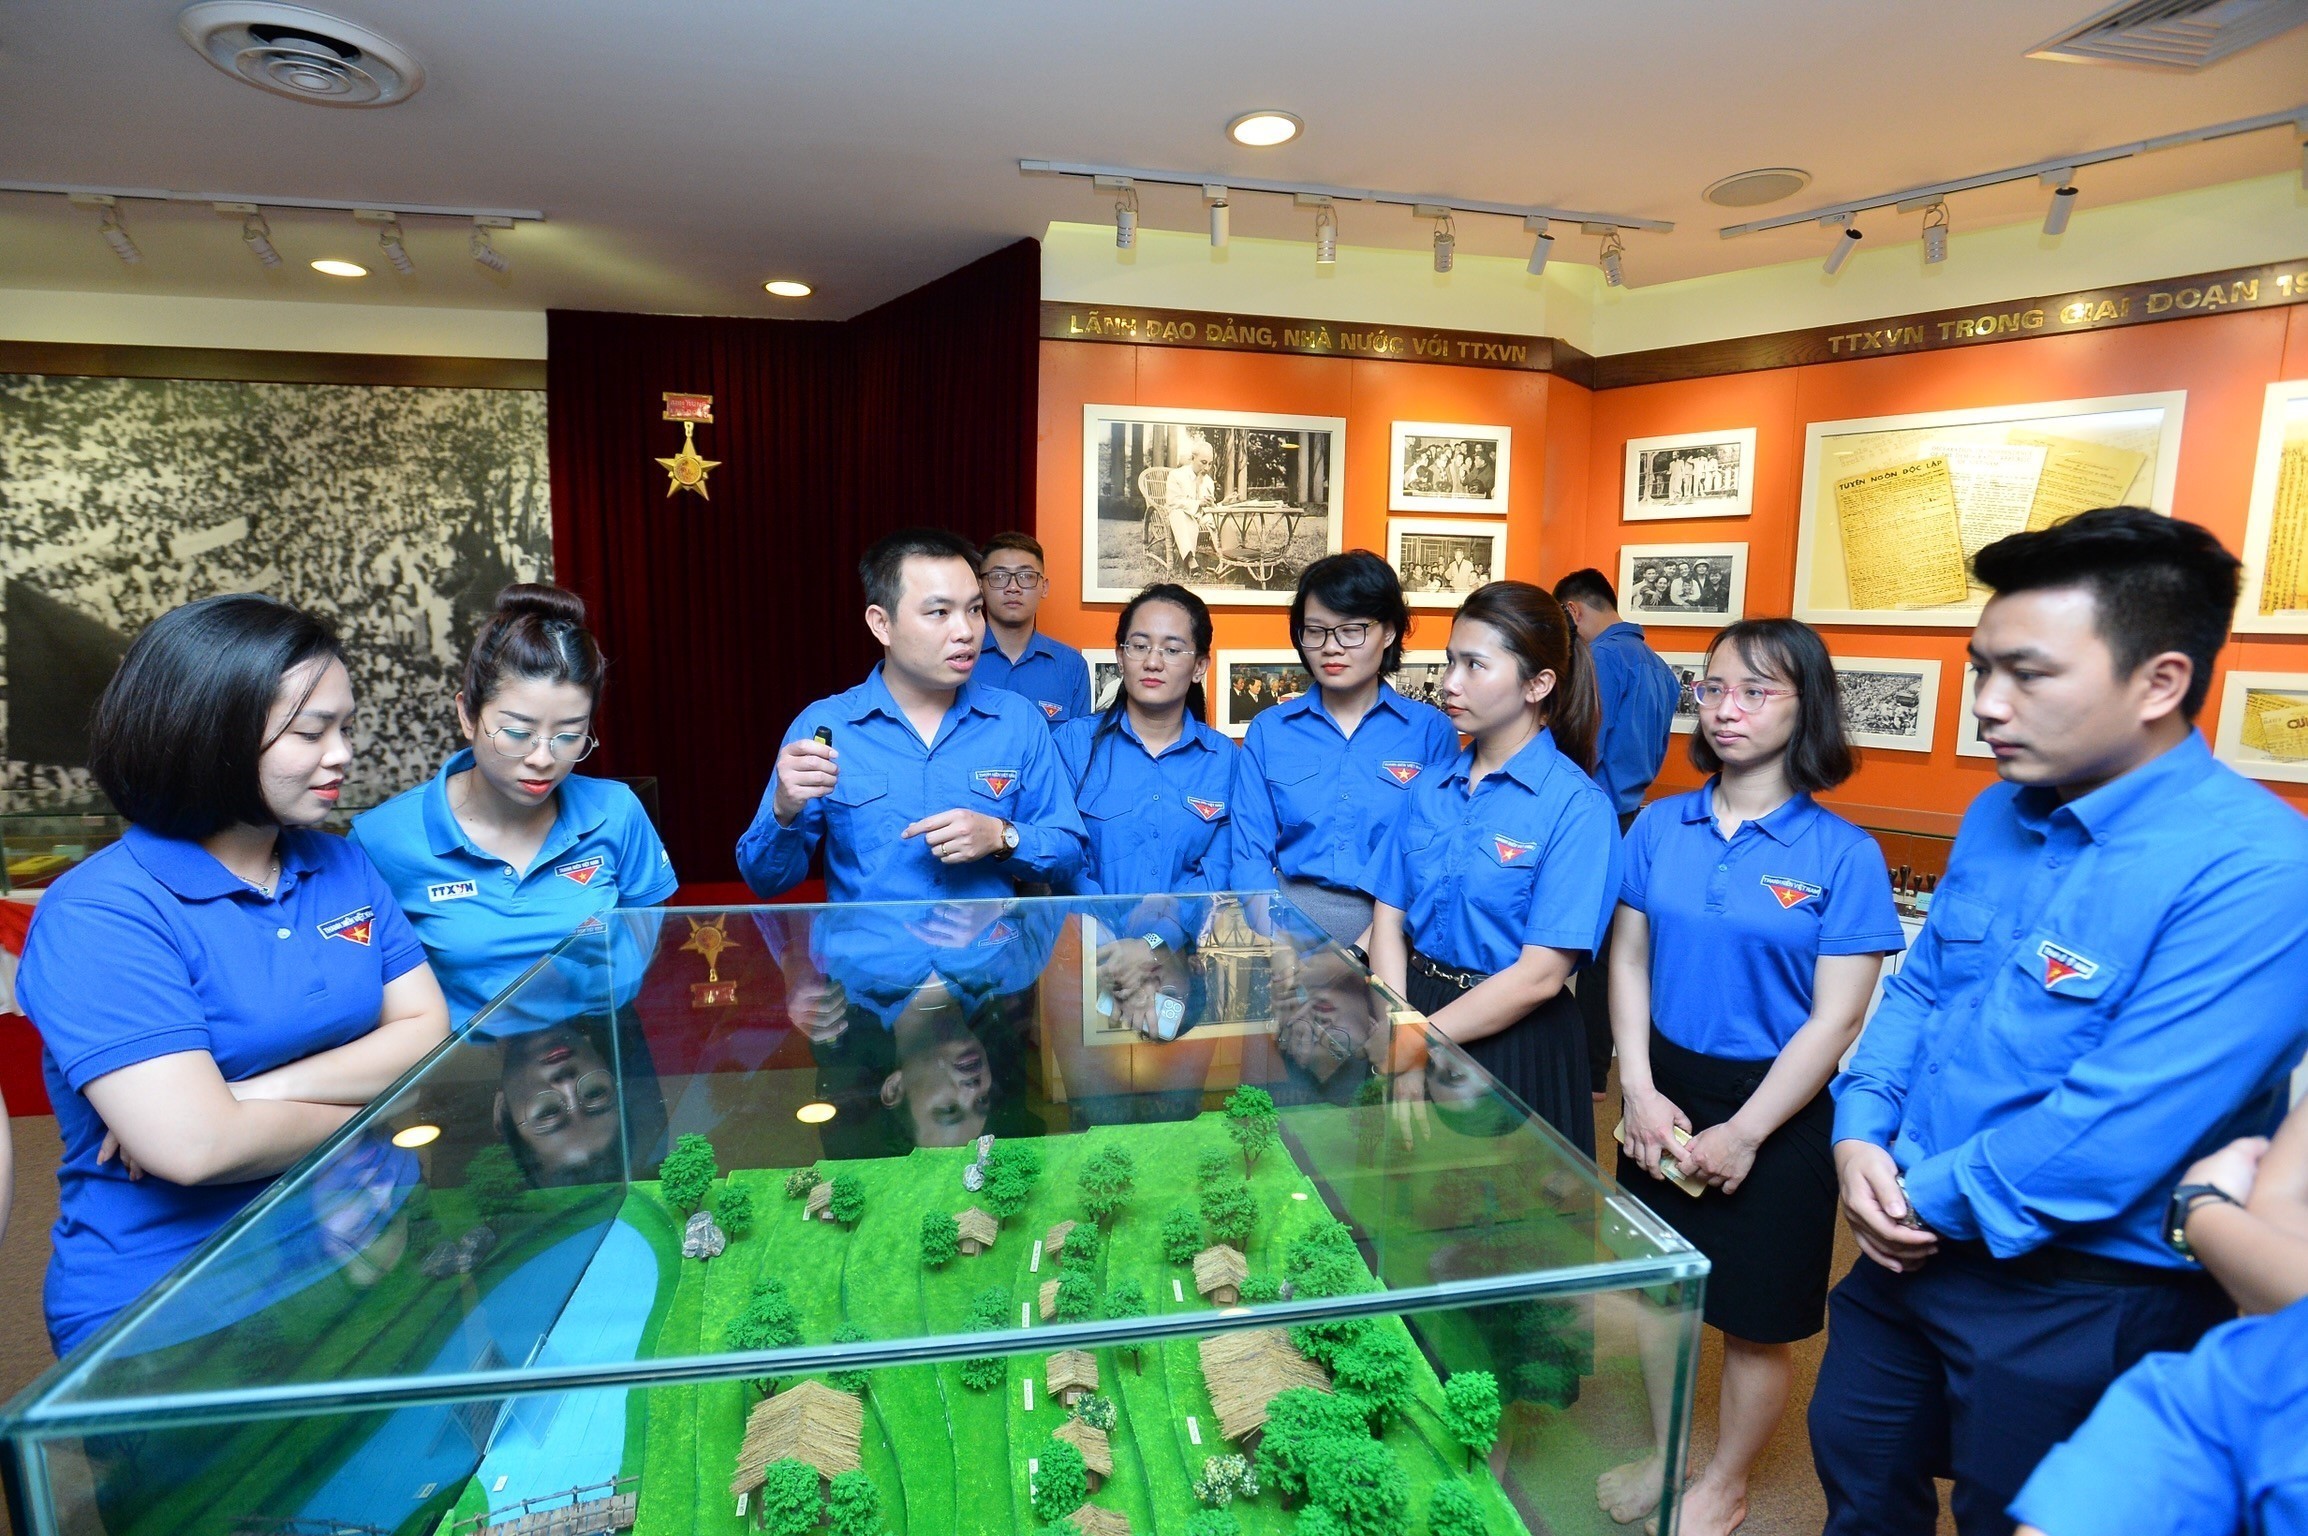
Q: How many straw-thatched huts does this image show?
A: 10